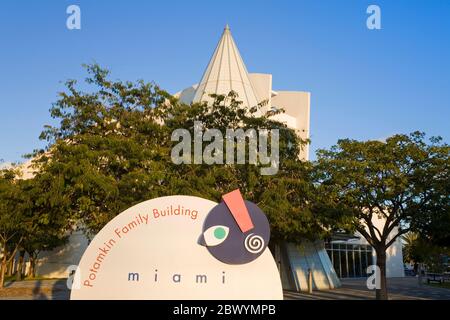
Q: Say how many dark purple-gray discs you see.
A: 1